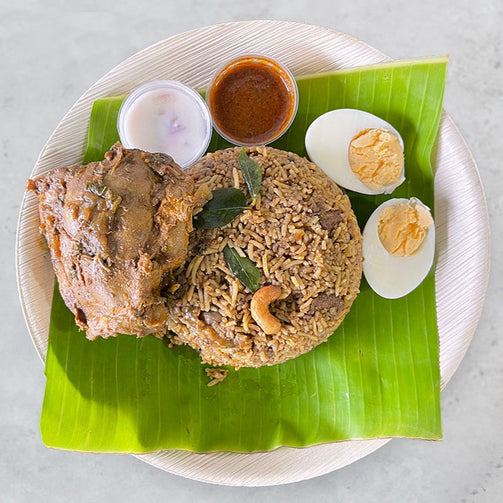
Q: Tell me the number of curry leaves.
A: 3